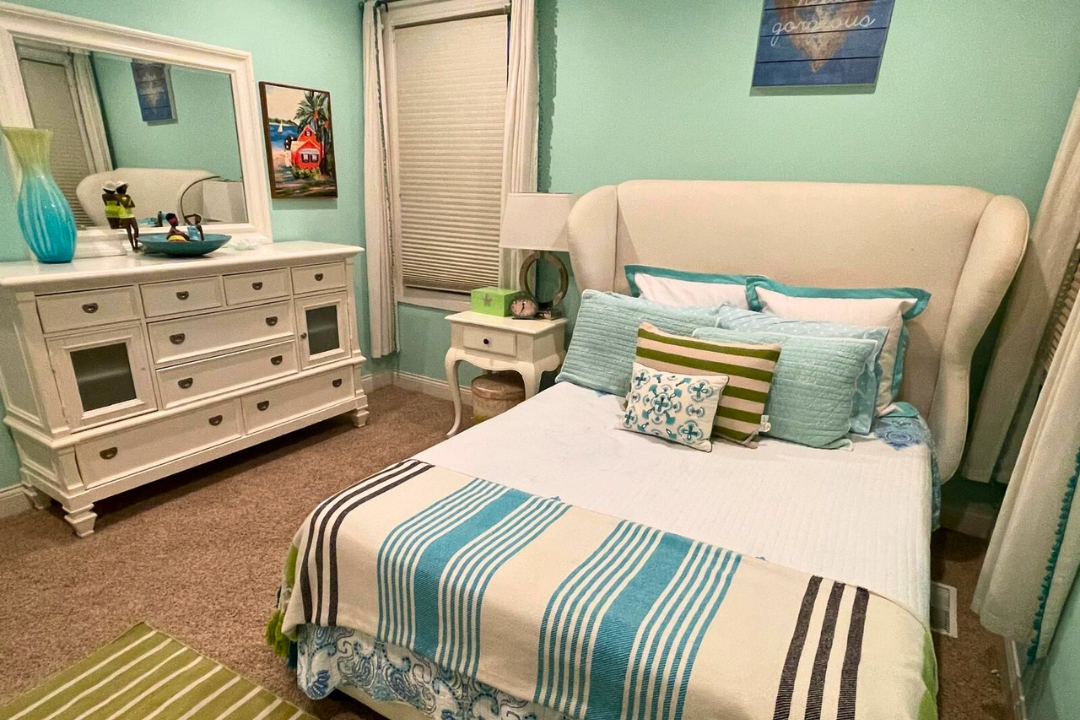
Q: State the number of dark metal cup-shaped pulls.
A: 12